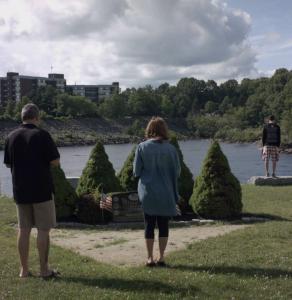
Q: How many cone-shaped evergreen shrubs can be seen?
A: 5